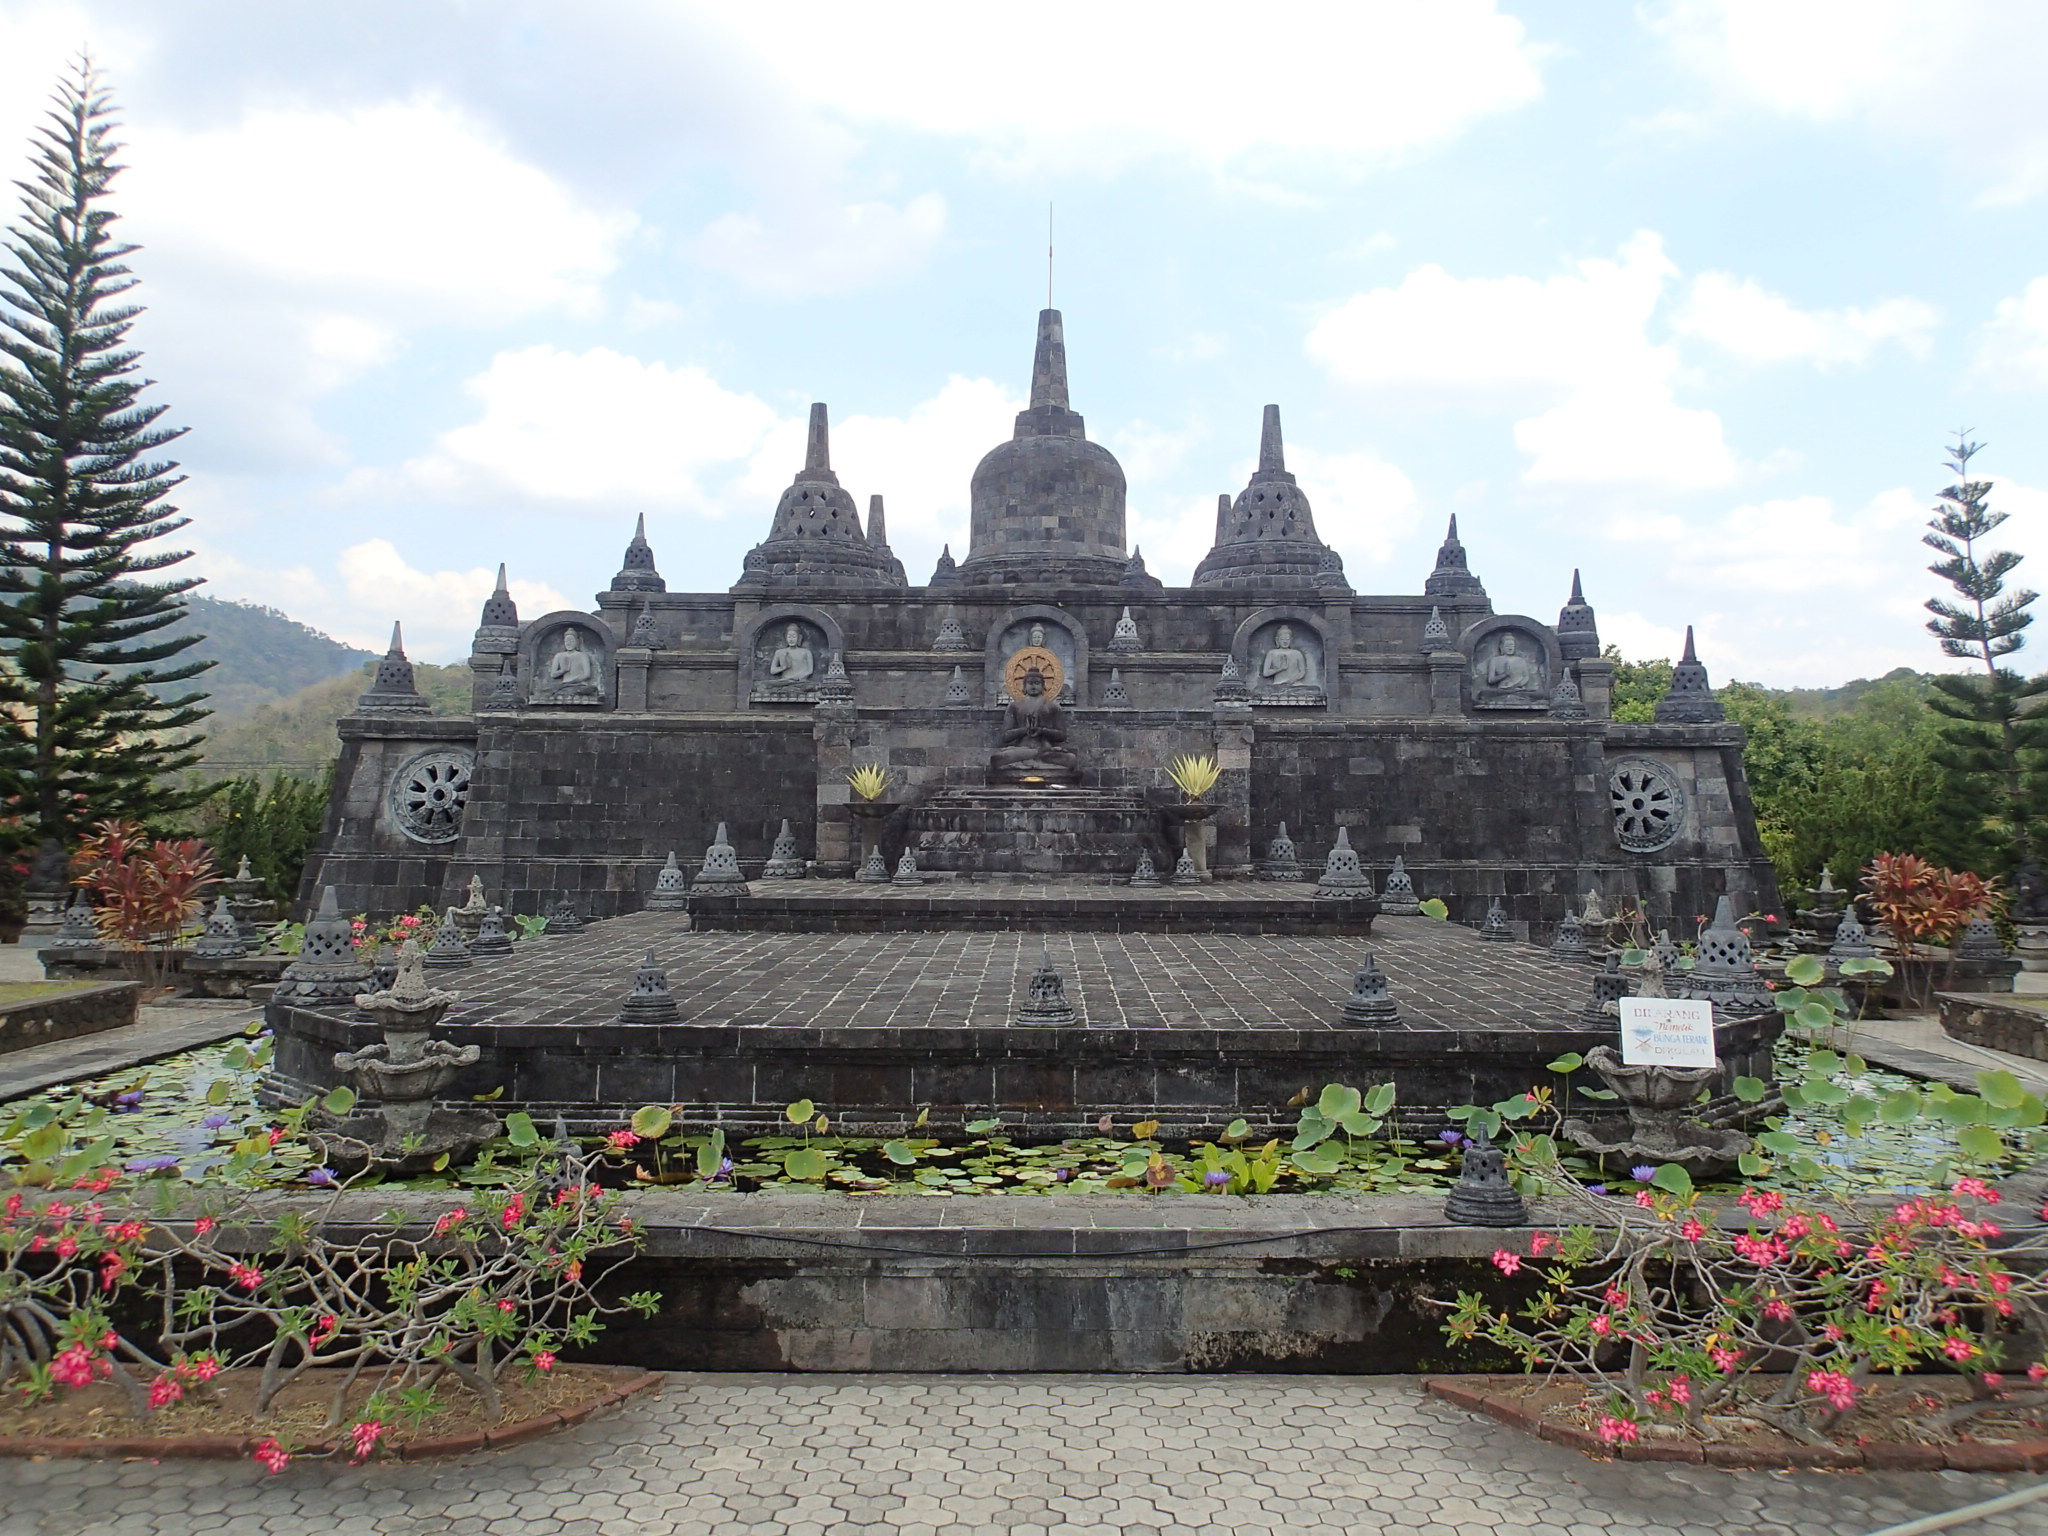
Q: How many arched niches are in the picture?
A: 5